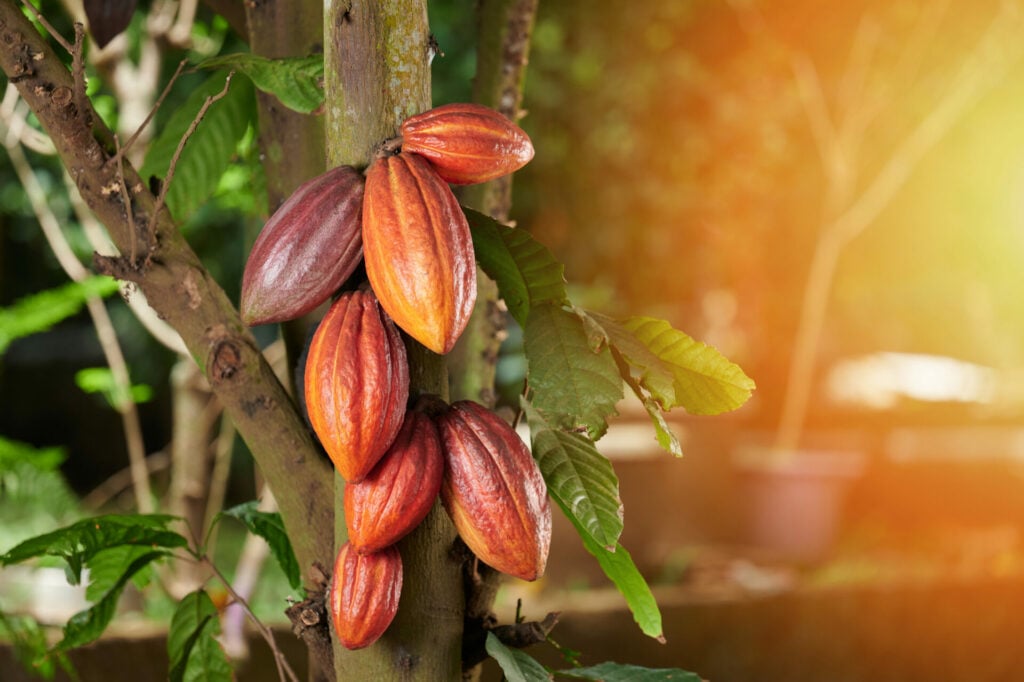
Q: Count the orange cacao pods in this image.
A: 6